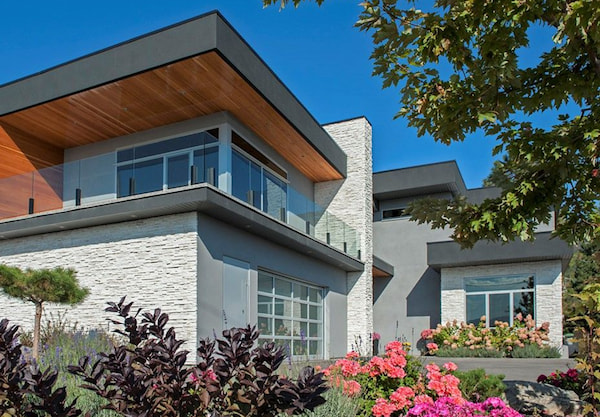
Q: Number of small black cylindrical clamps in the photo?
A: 11